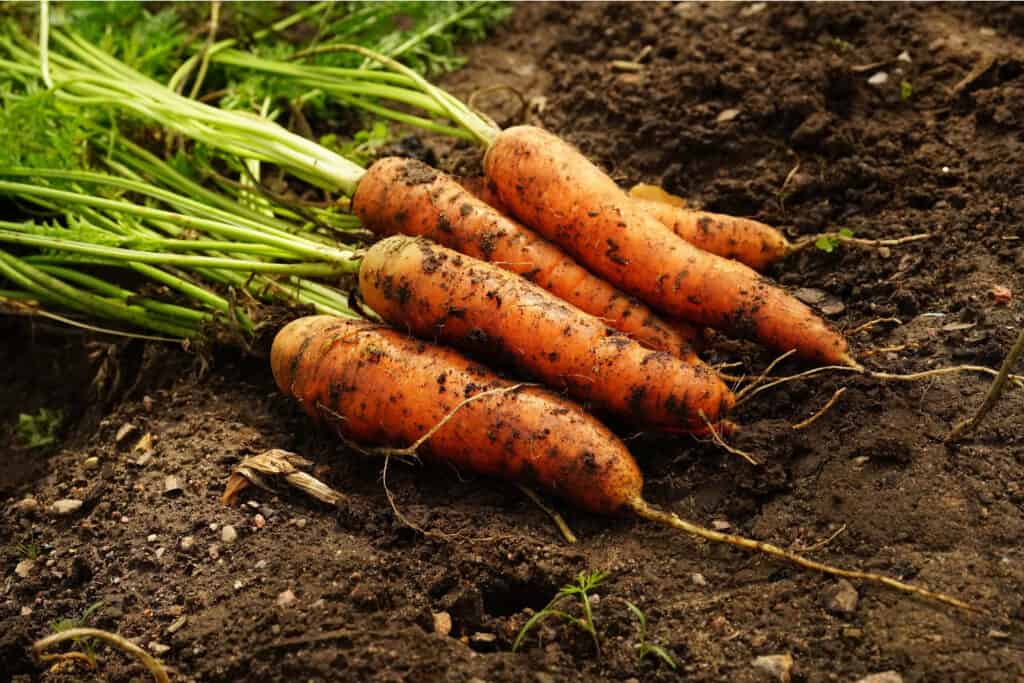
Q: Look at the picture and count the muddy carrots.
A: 5